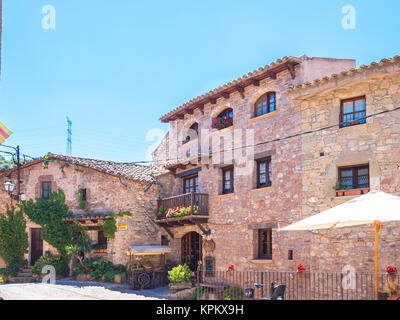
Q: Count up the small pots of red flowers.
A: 3